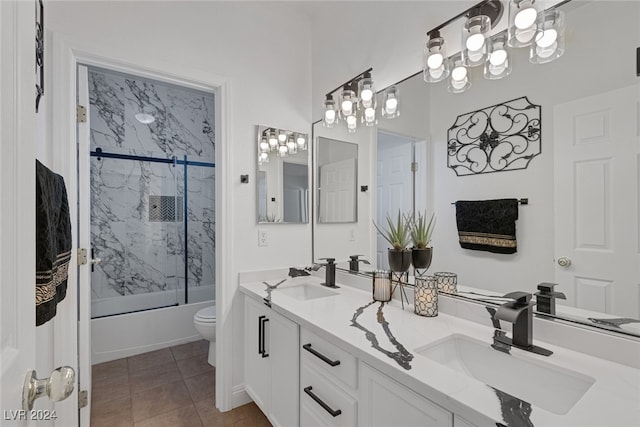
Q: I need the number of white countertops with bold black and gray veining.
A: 1